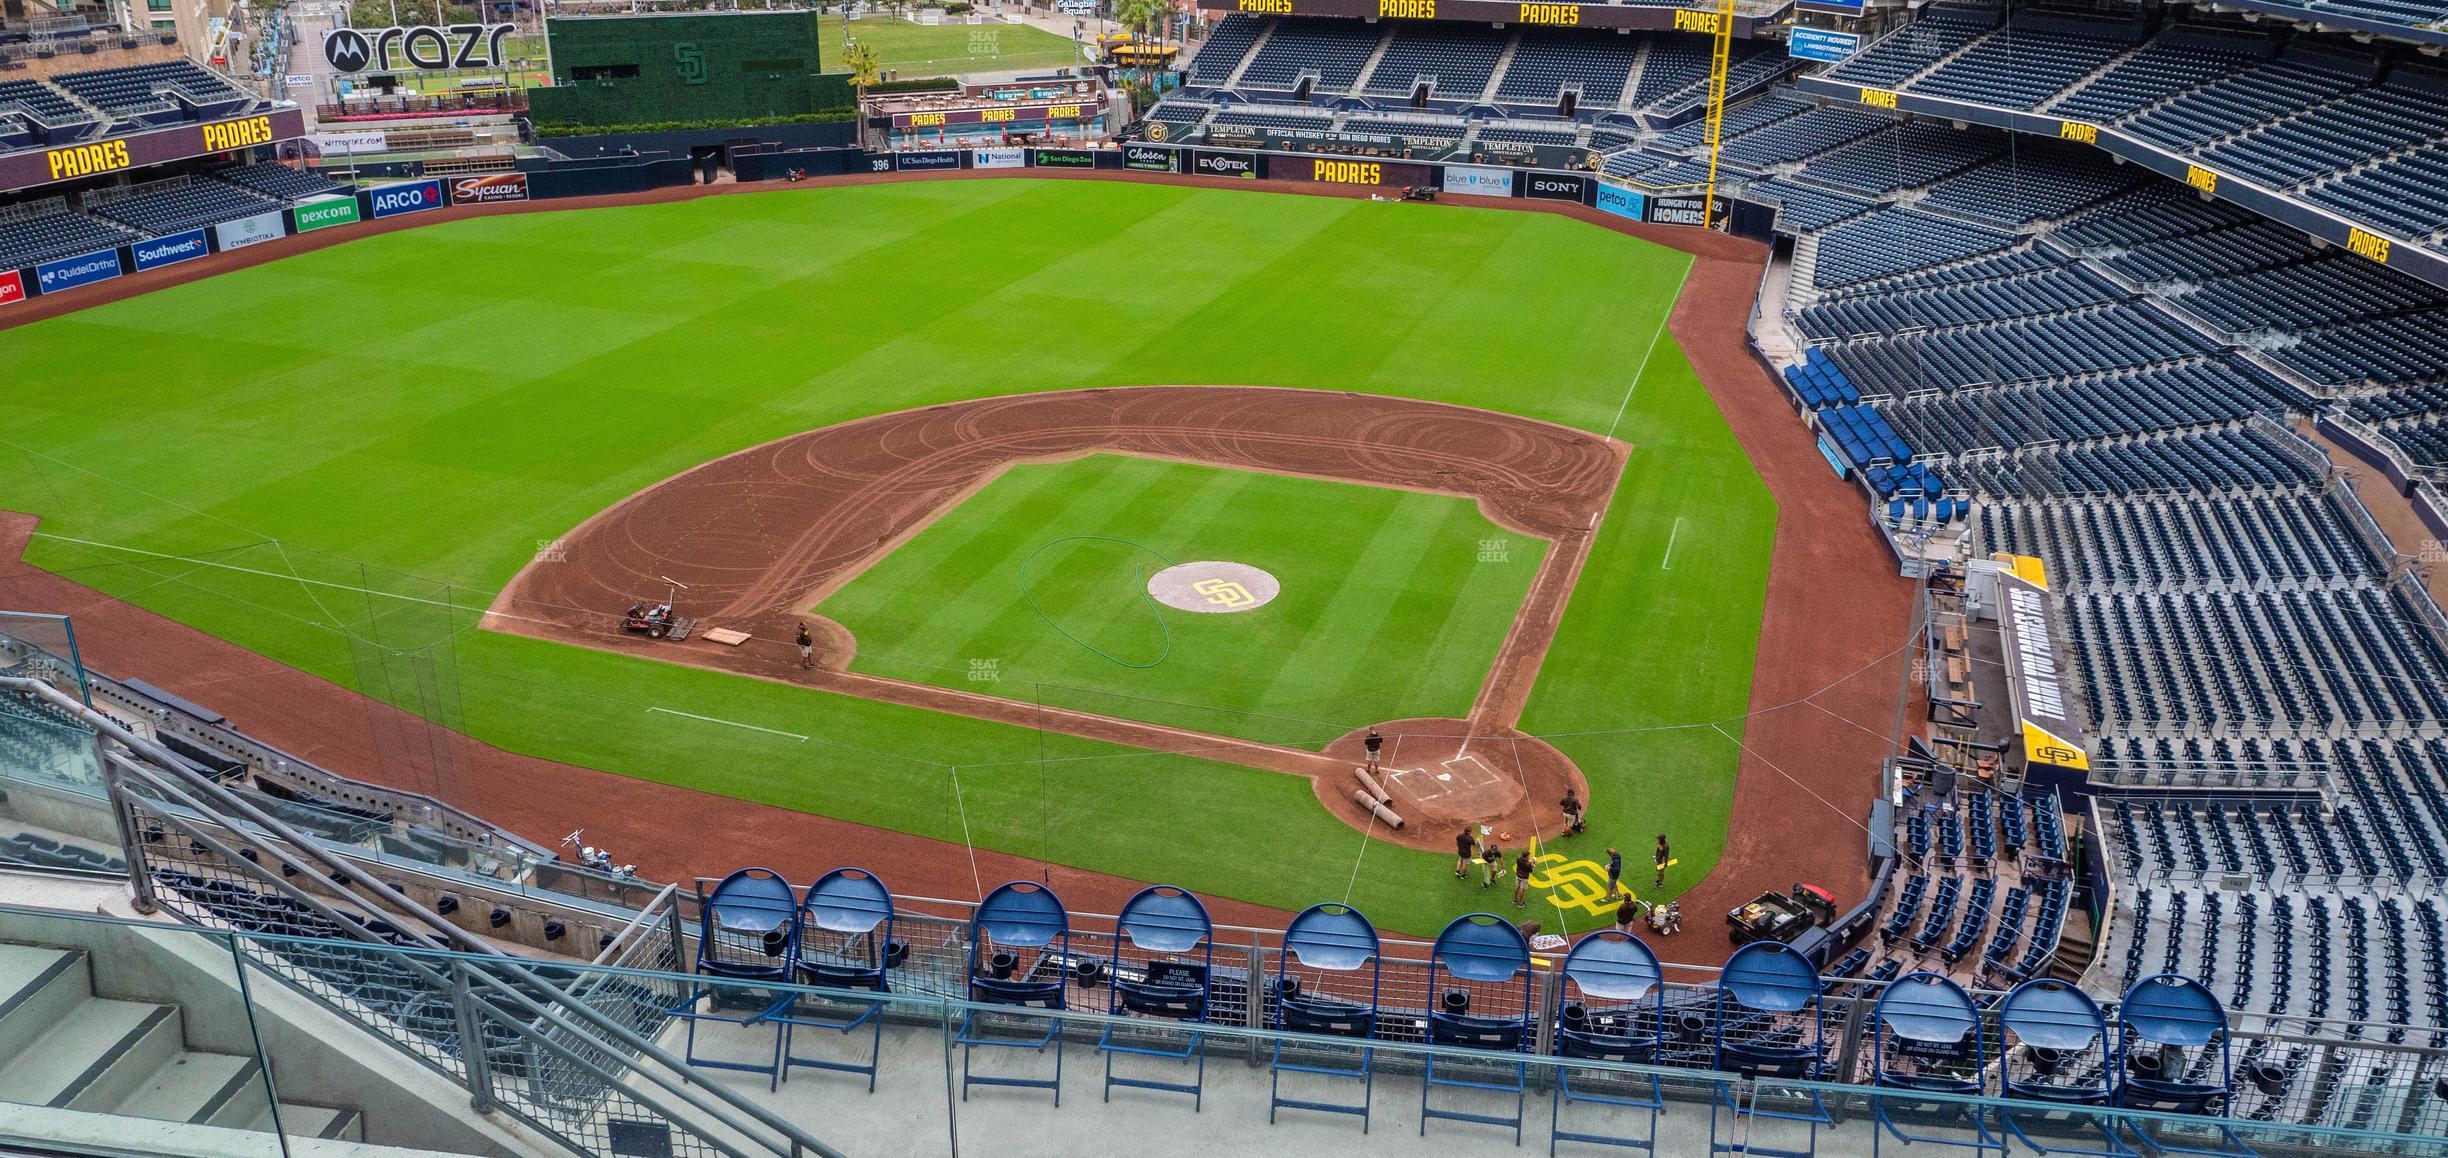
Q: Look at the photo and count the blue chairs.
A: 11